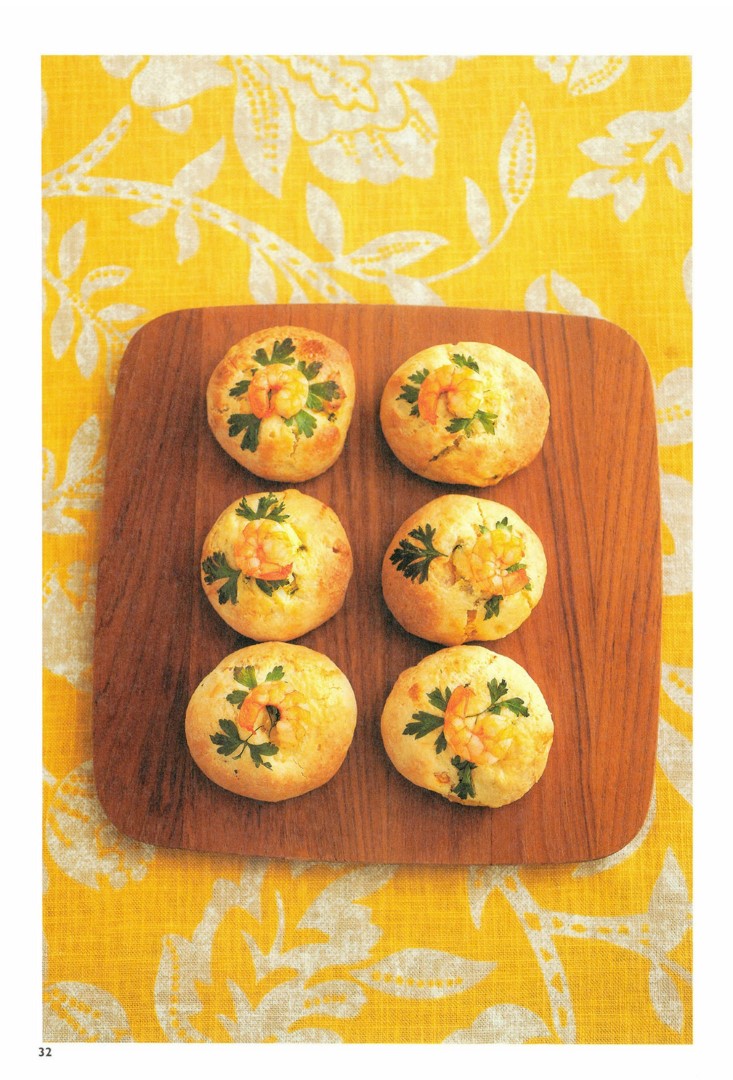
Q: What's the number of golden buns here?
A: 6